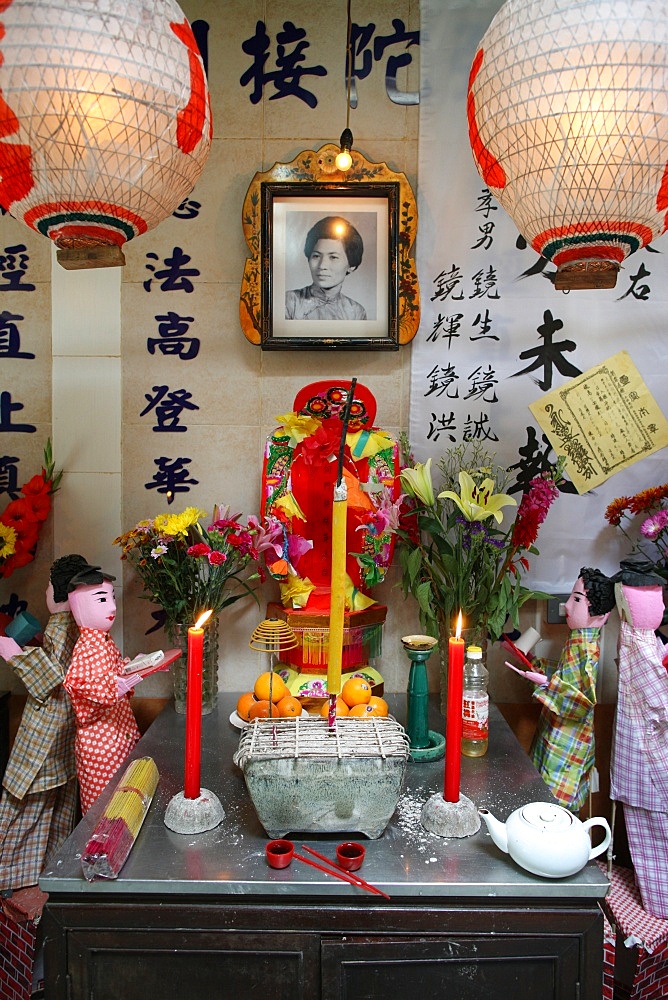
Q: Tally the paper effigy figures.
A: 4